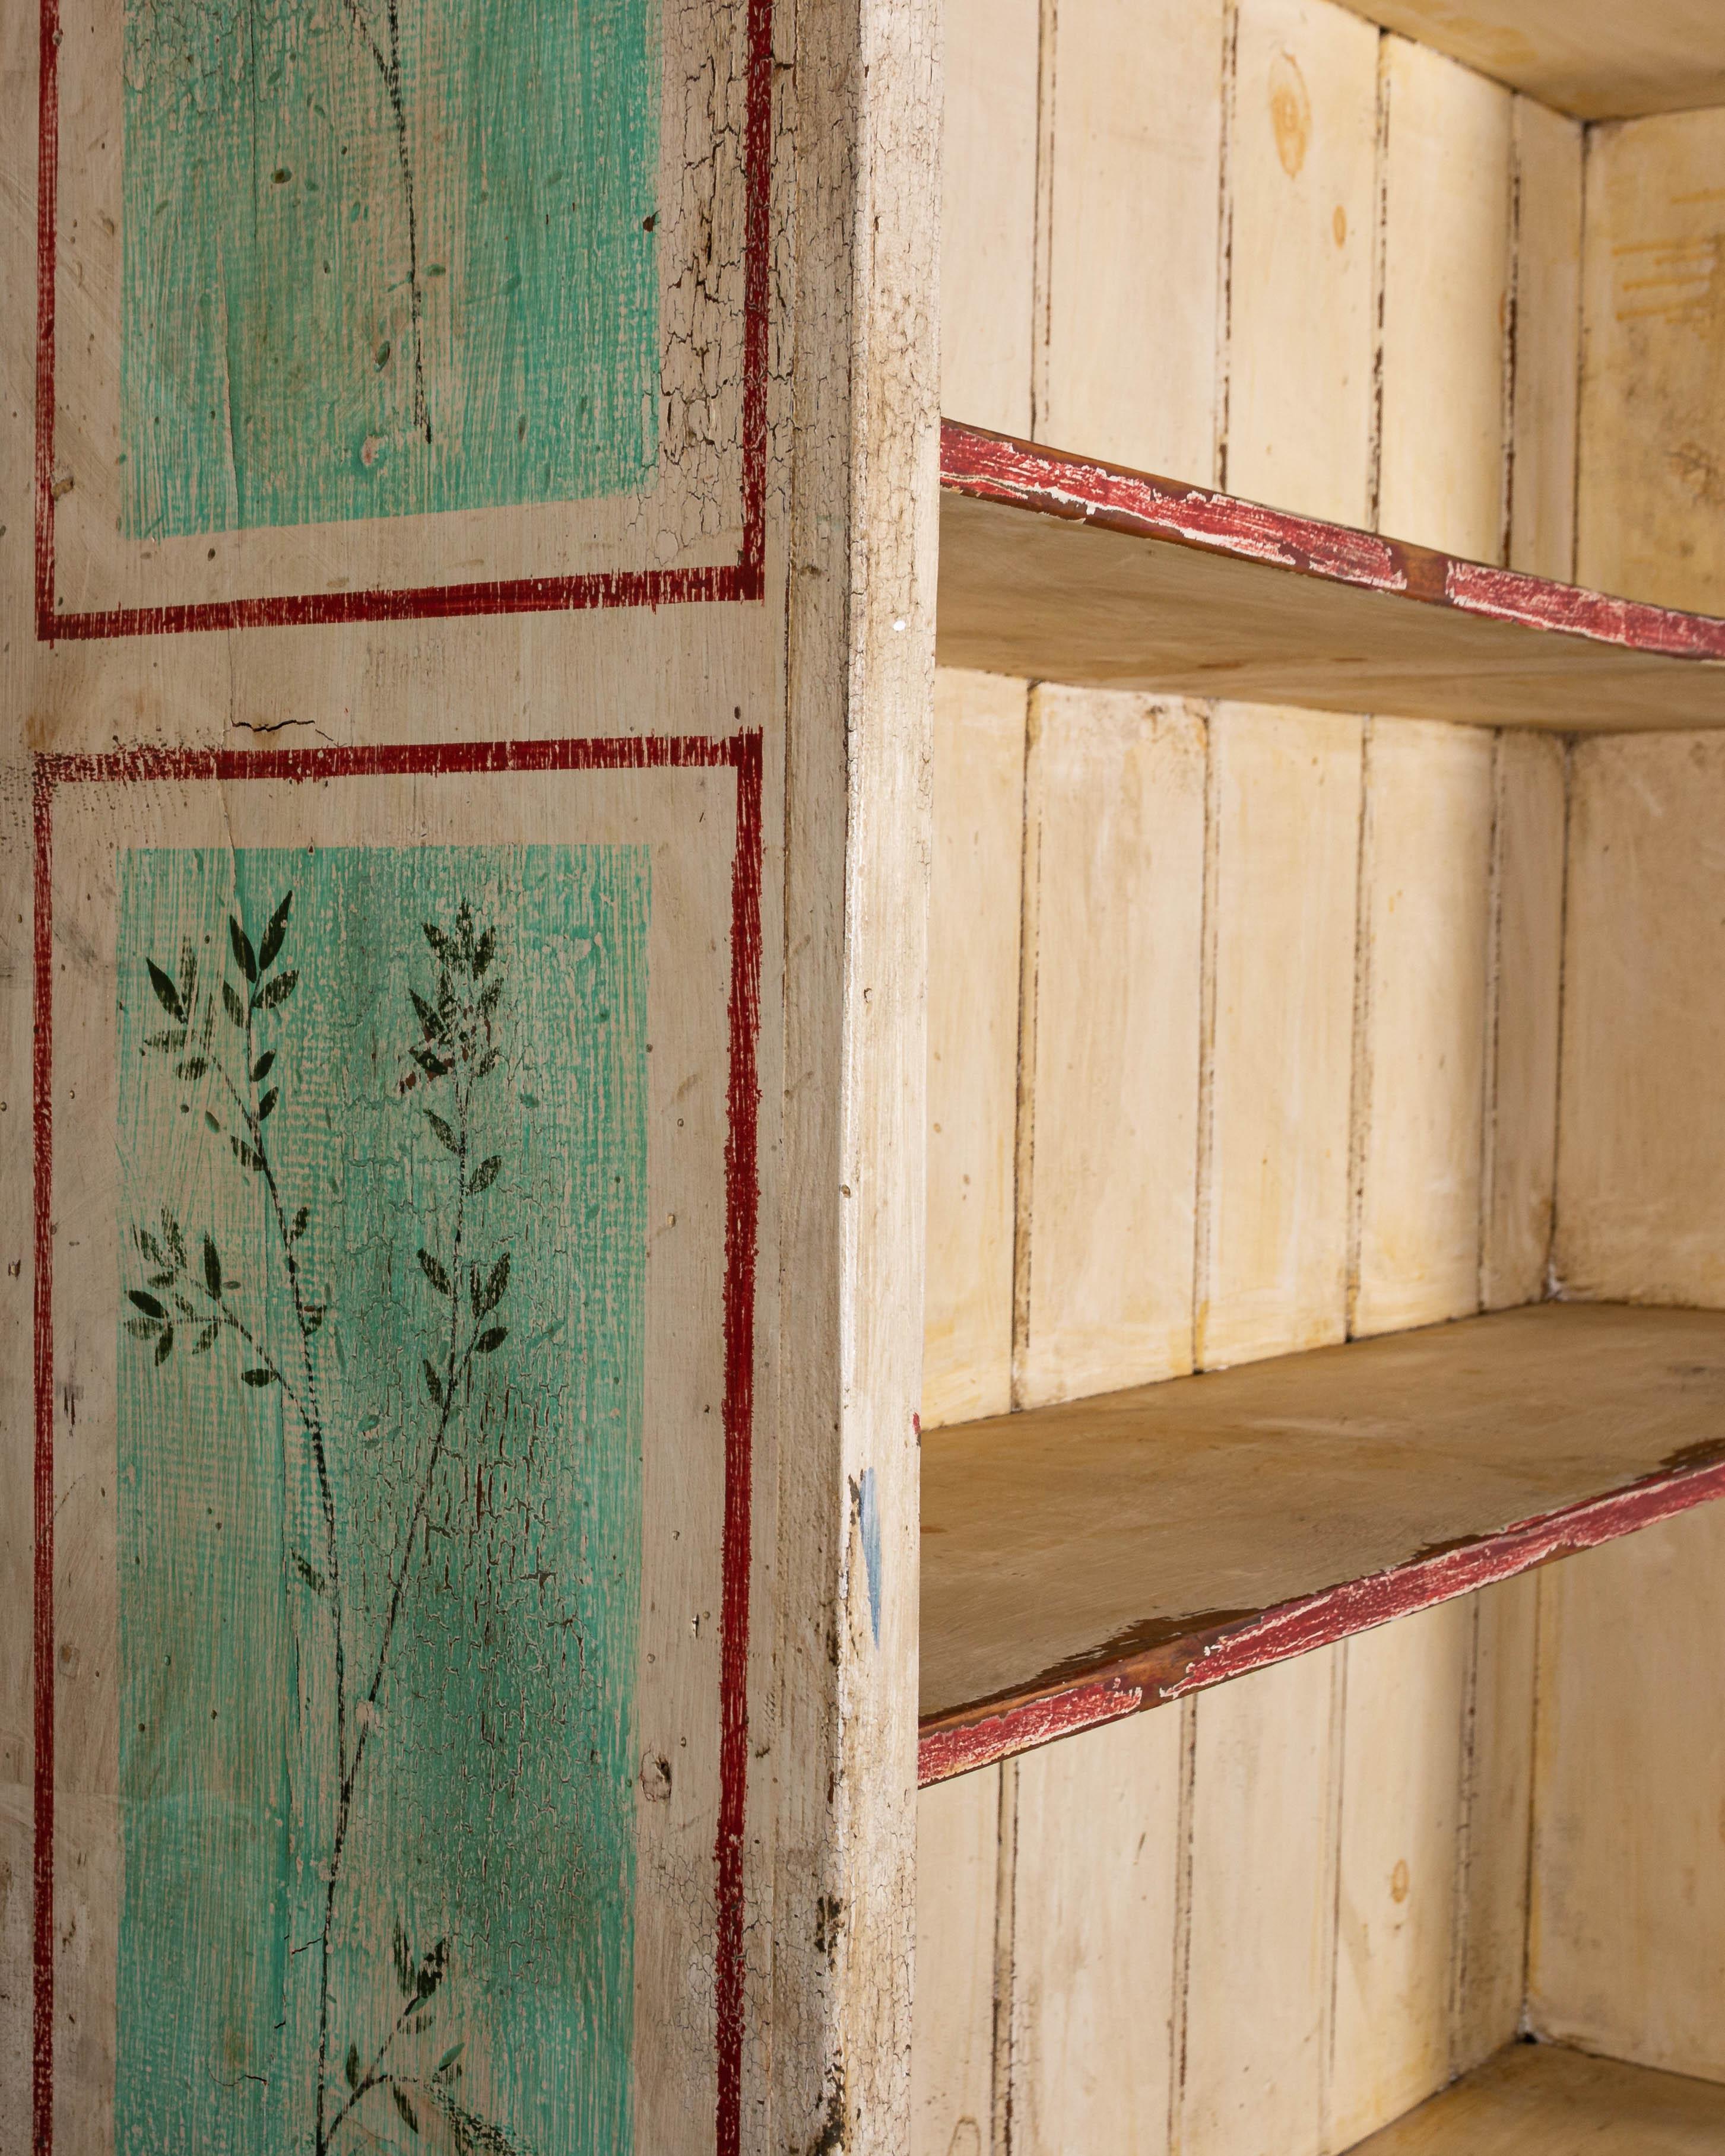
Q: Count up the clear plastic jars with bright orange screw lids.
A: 0